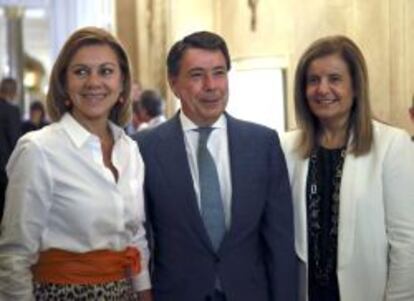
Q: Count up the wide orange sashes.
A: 1